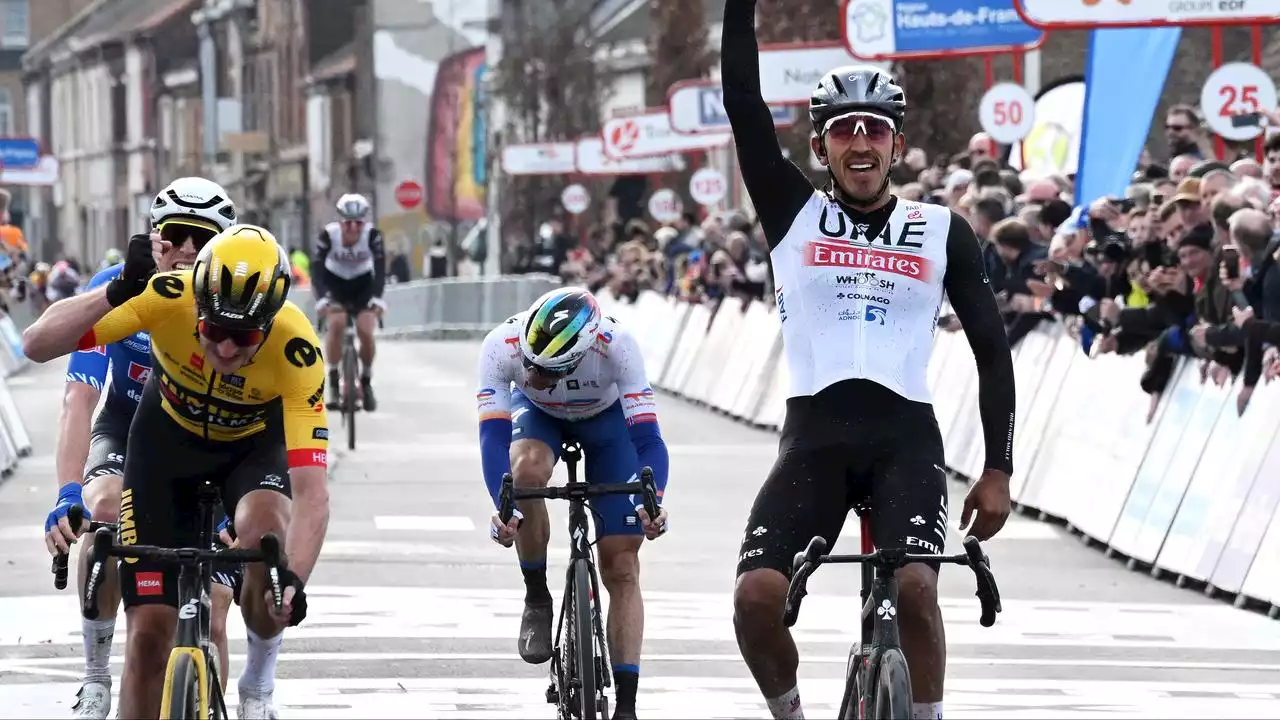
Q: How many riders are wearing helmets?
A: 5